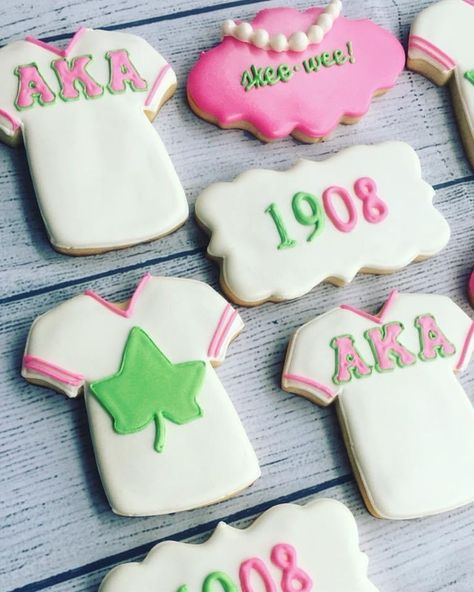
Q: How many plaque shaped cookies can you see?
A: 3